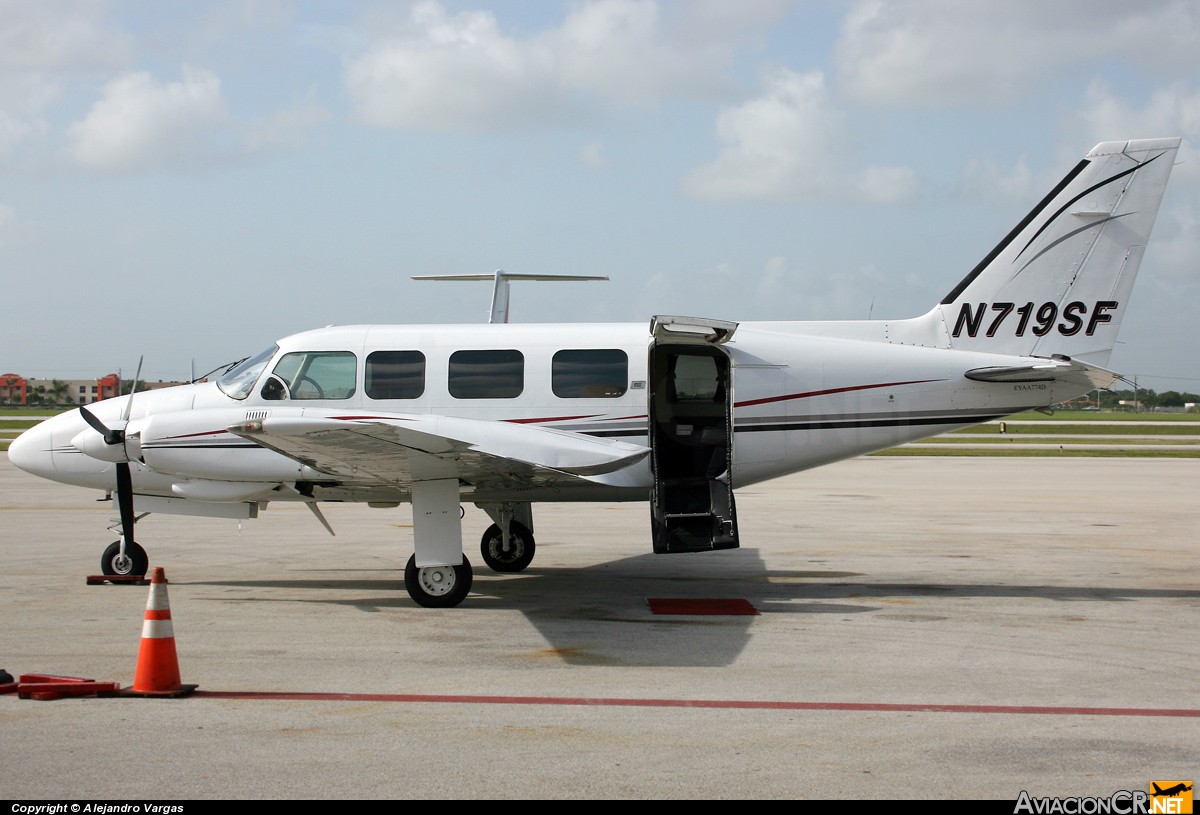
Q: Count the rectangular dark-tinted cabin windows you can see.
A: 3